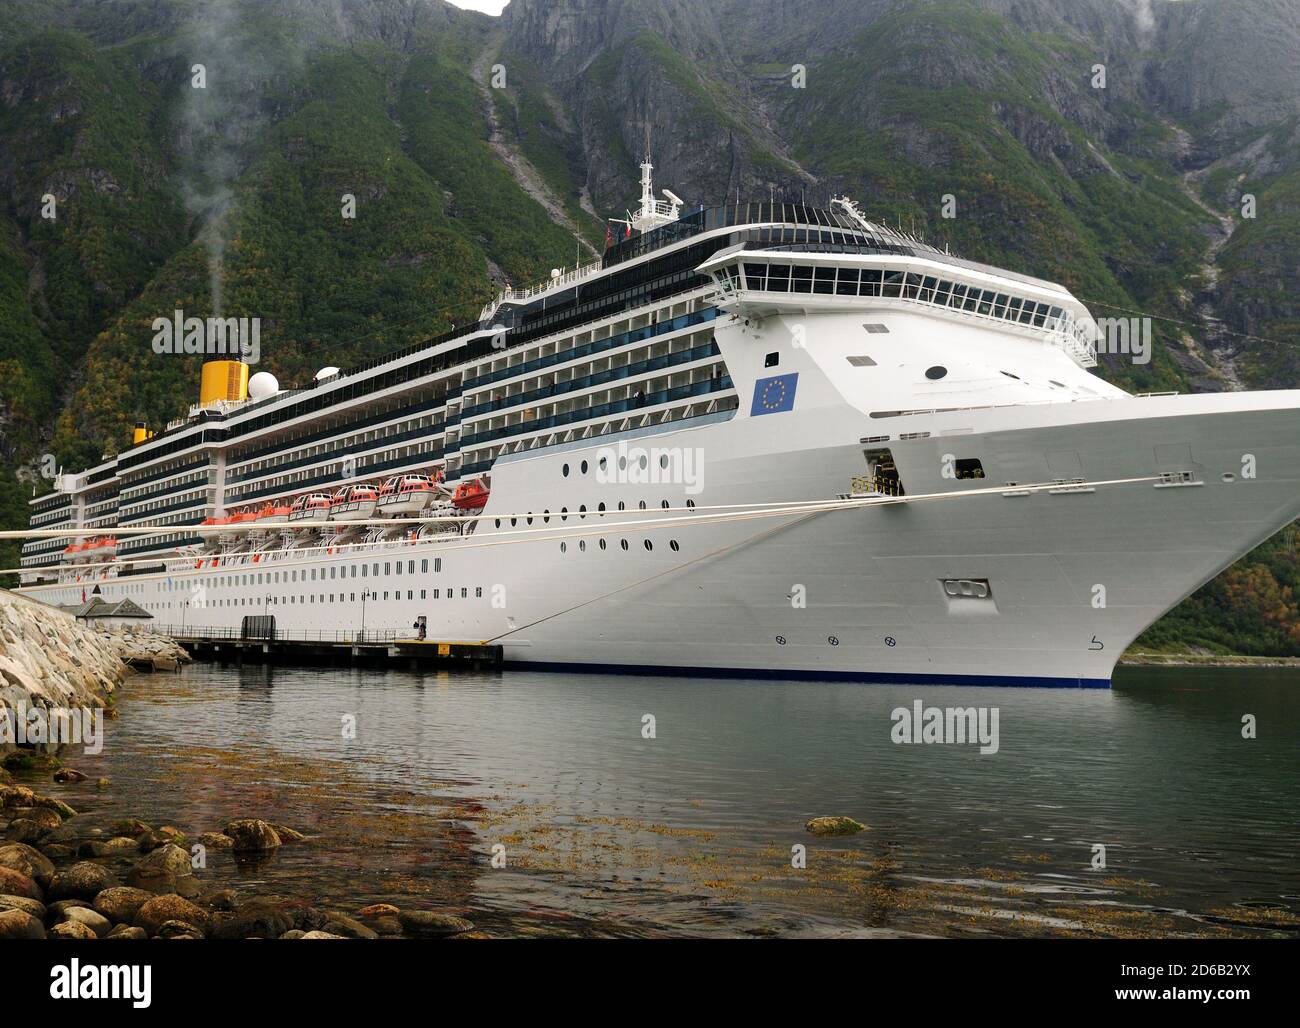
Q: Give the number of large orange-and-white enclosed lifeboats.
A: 3